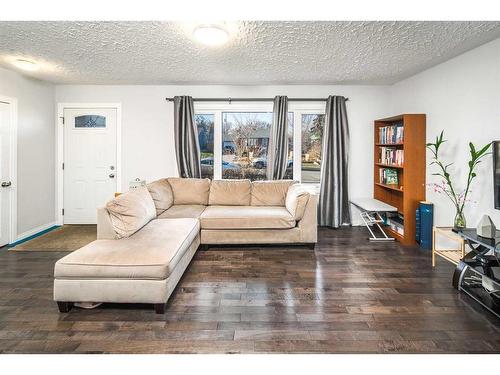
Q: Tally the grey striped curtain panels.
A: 3